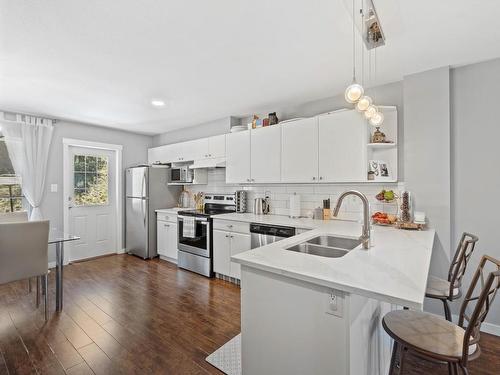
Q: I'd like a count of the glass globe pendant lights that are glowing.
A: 4